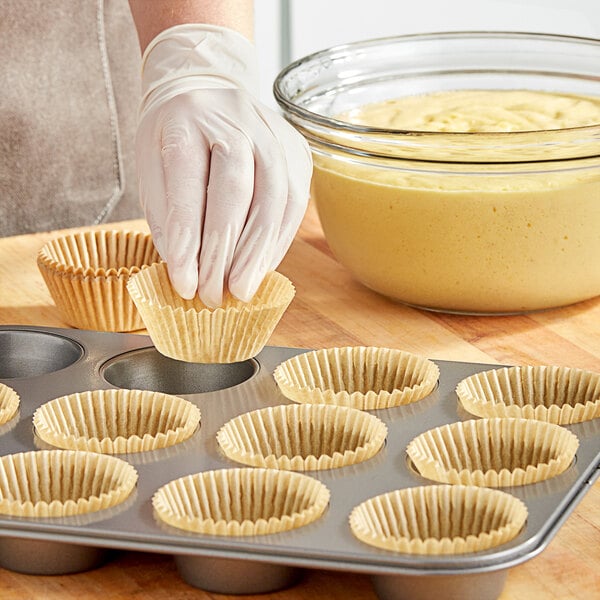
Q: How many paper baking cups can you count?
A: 11